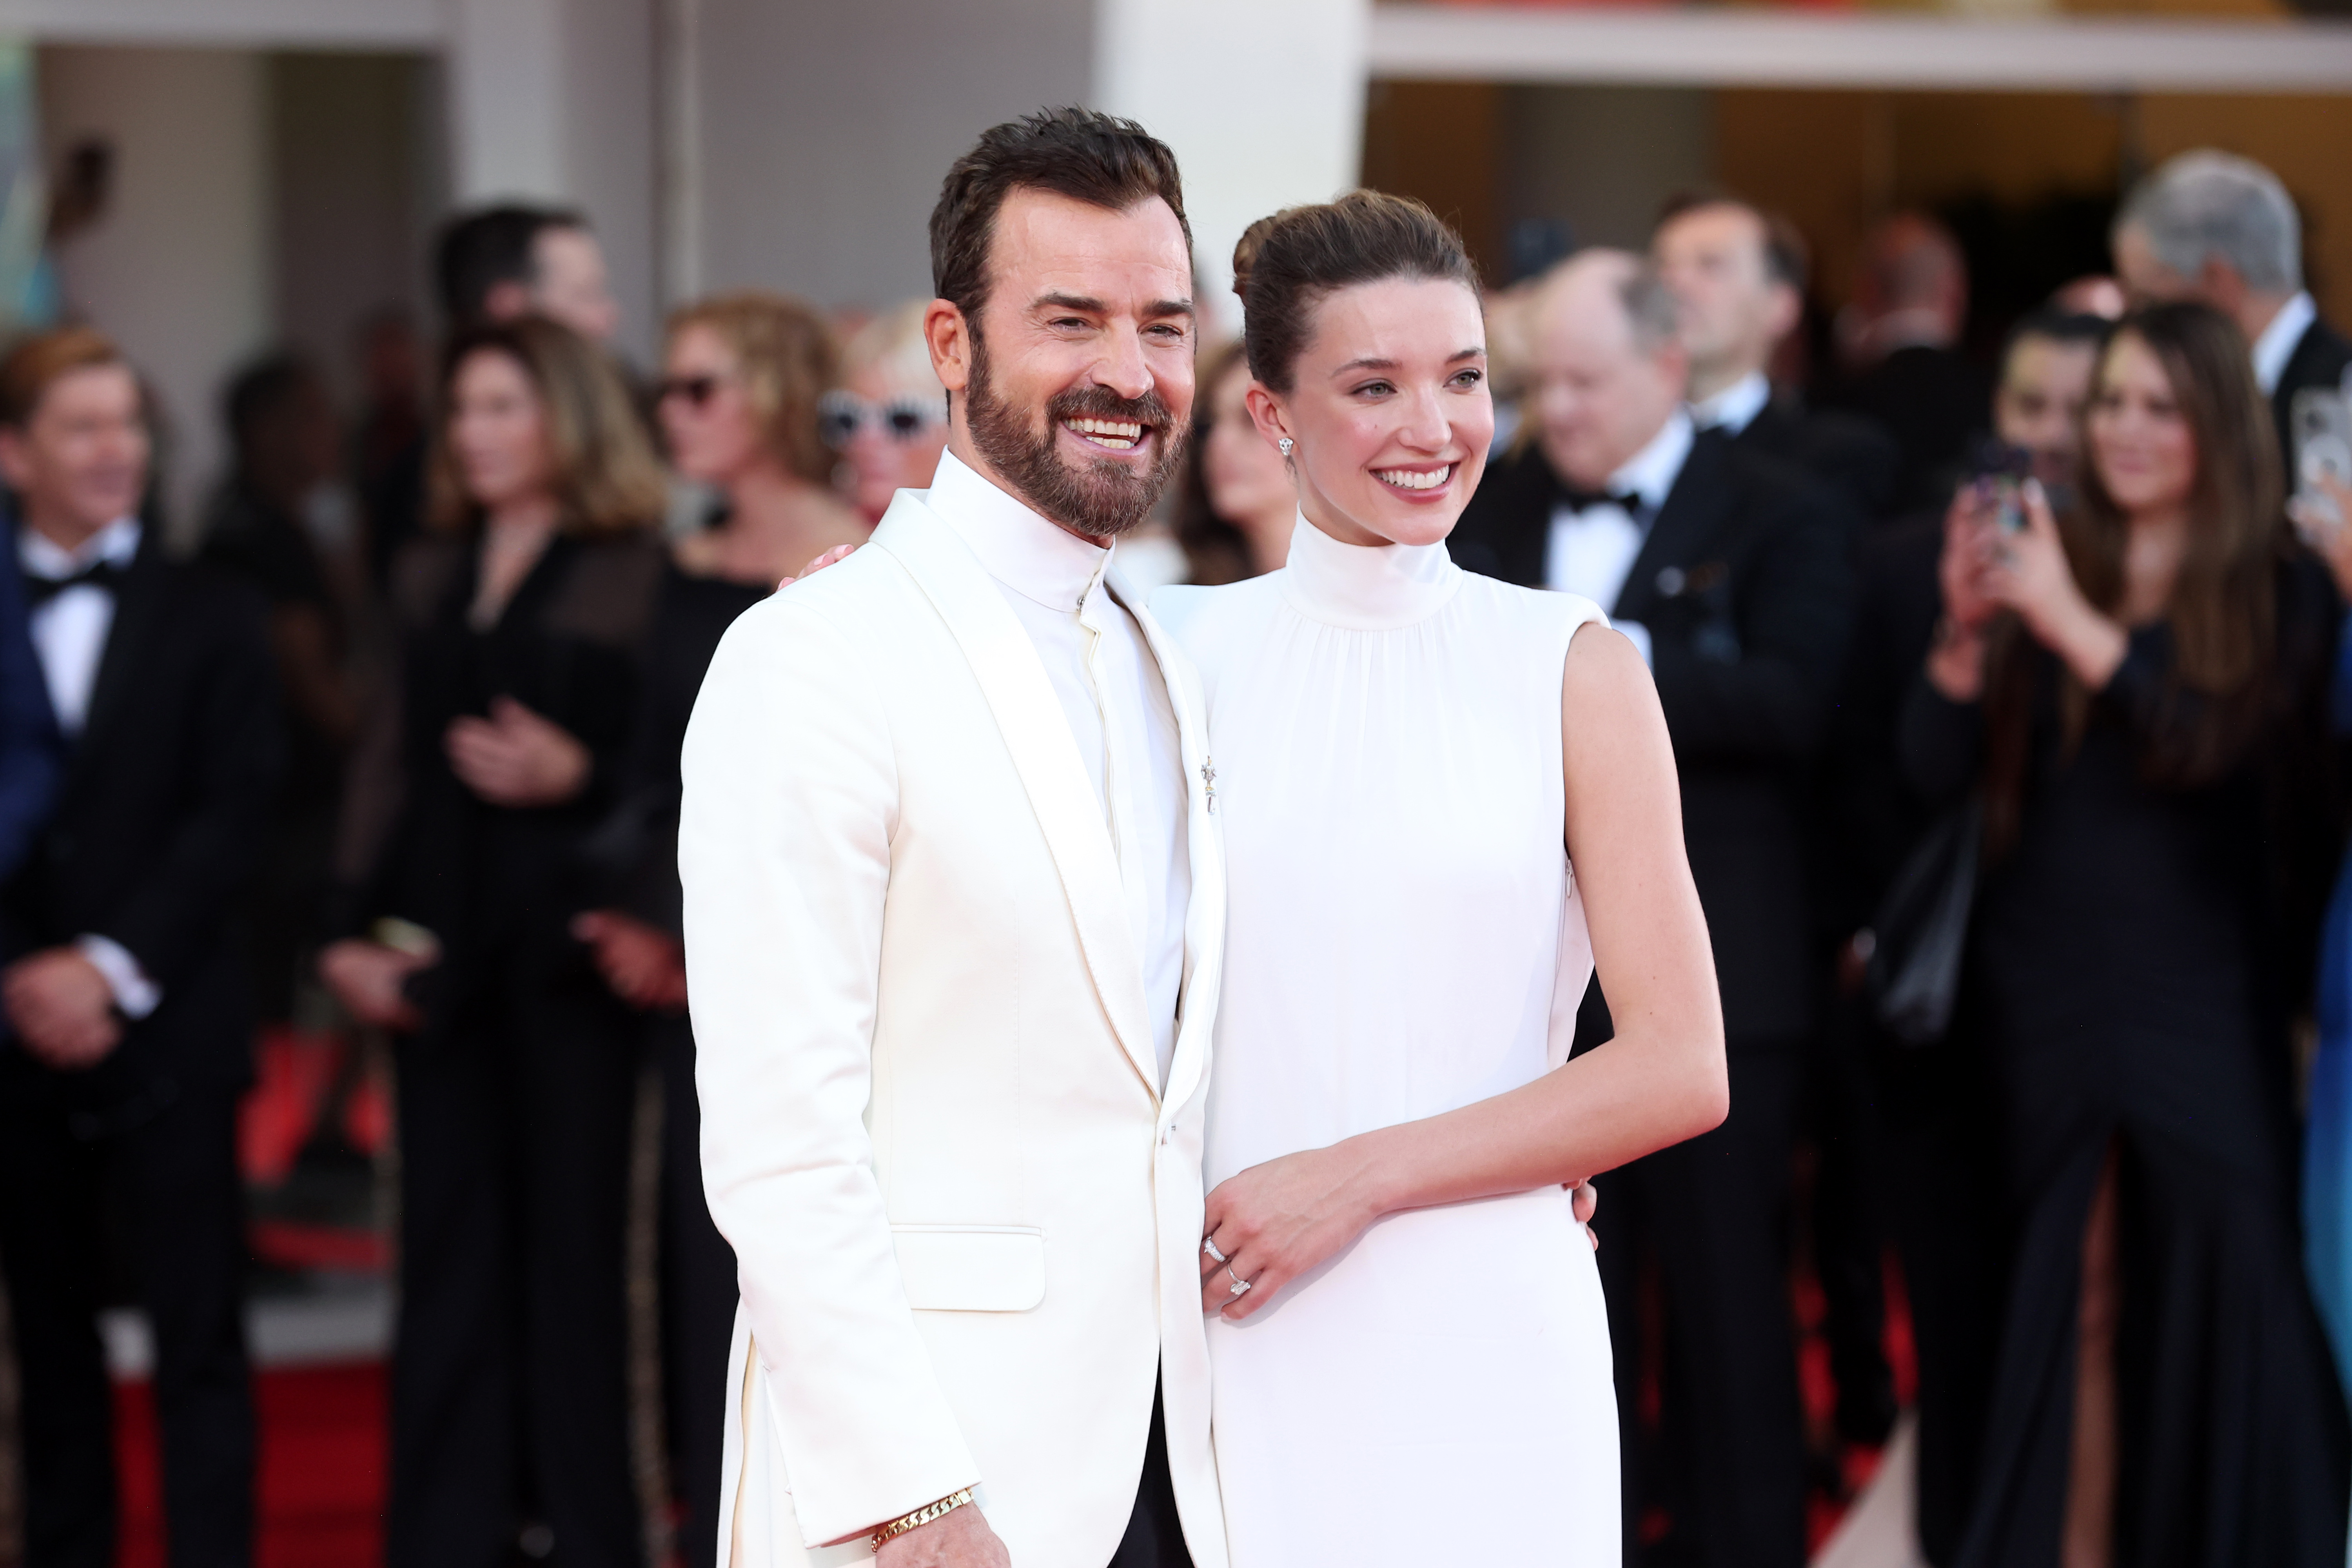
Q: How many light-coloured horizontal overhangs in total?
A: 2